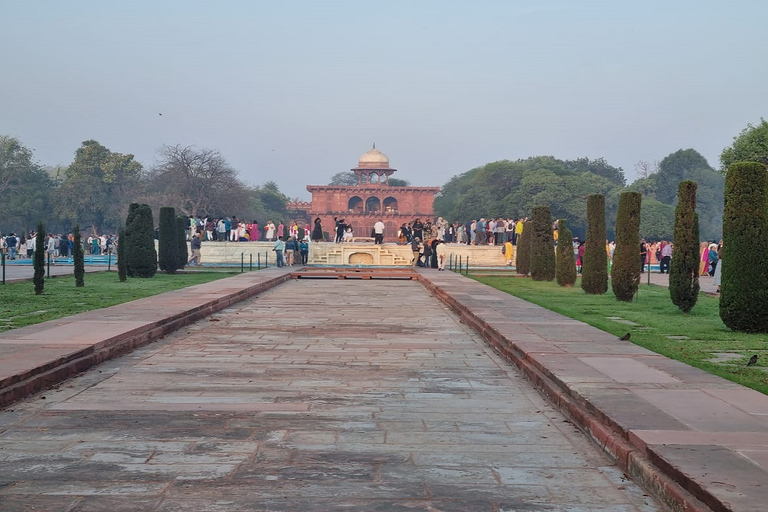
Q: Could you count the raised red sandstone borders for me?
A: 2